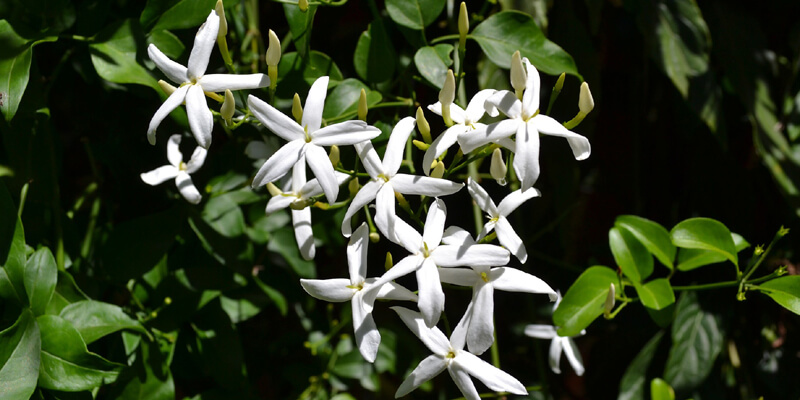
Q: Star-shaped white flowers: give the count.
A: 13